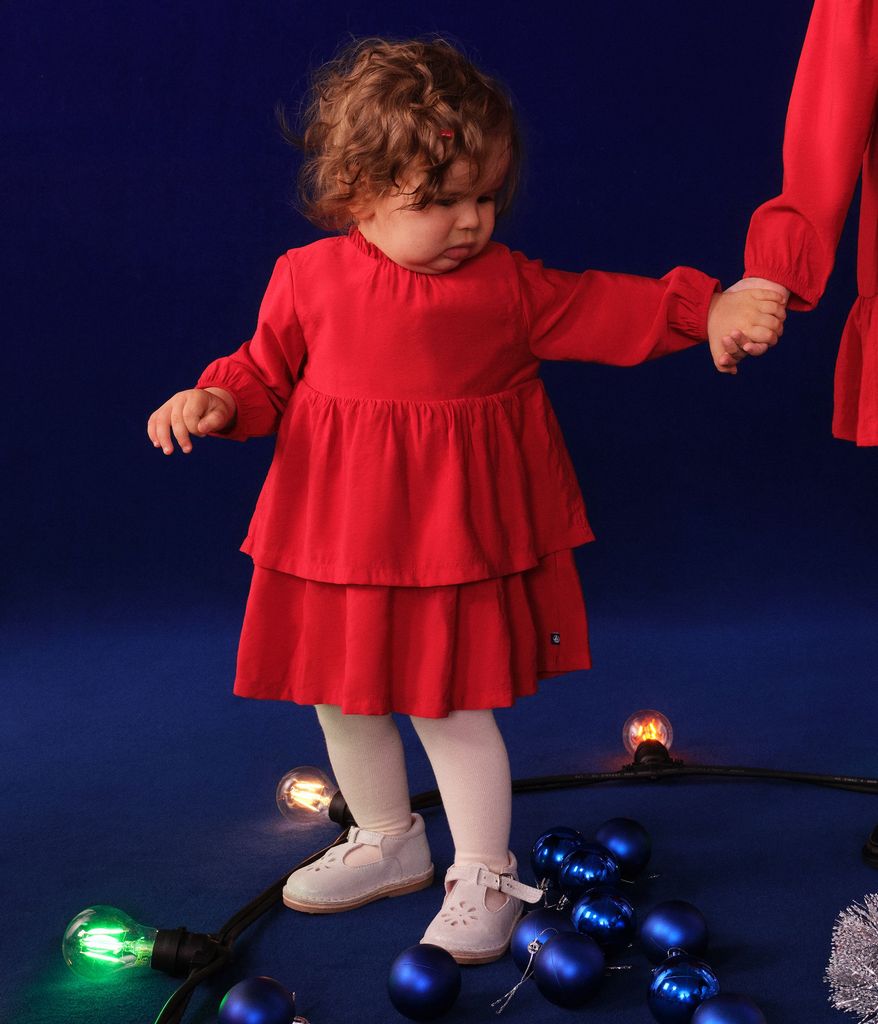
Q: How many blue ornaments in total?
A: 11